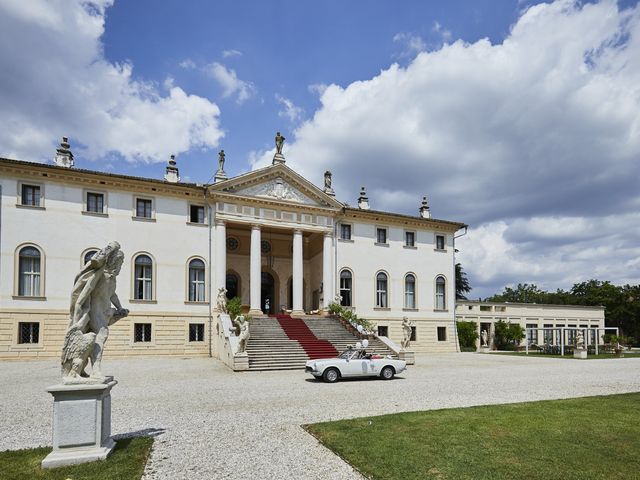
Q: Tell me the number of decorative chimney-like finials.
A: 4